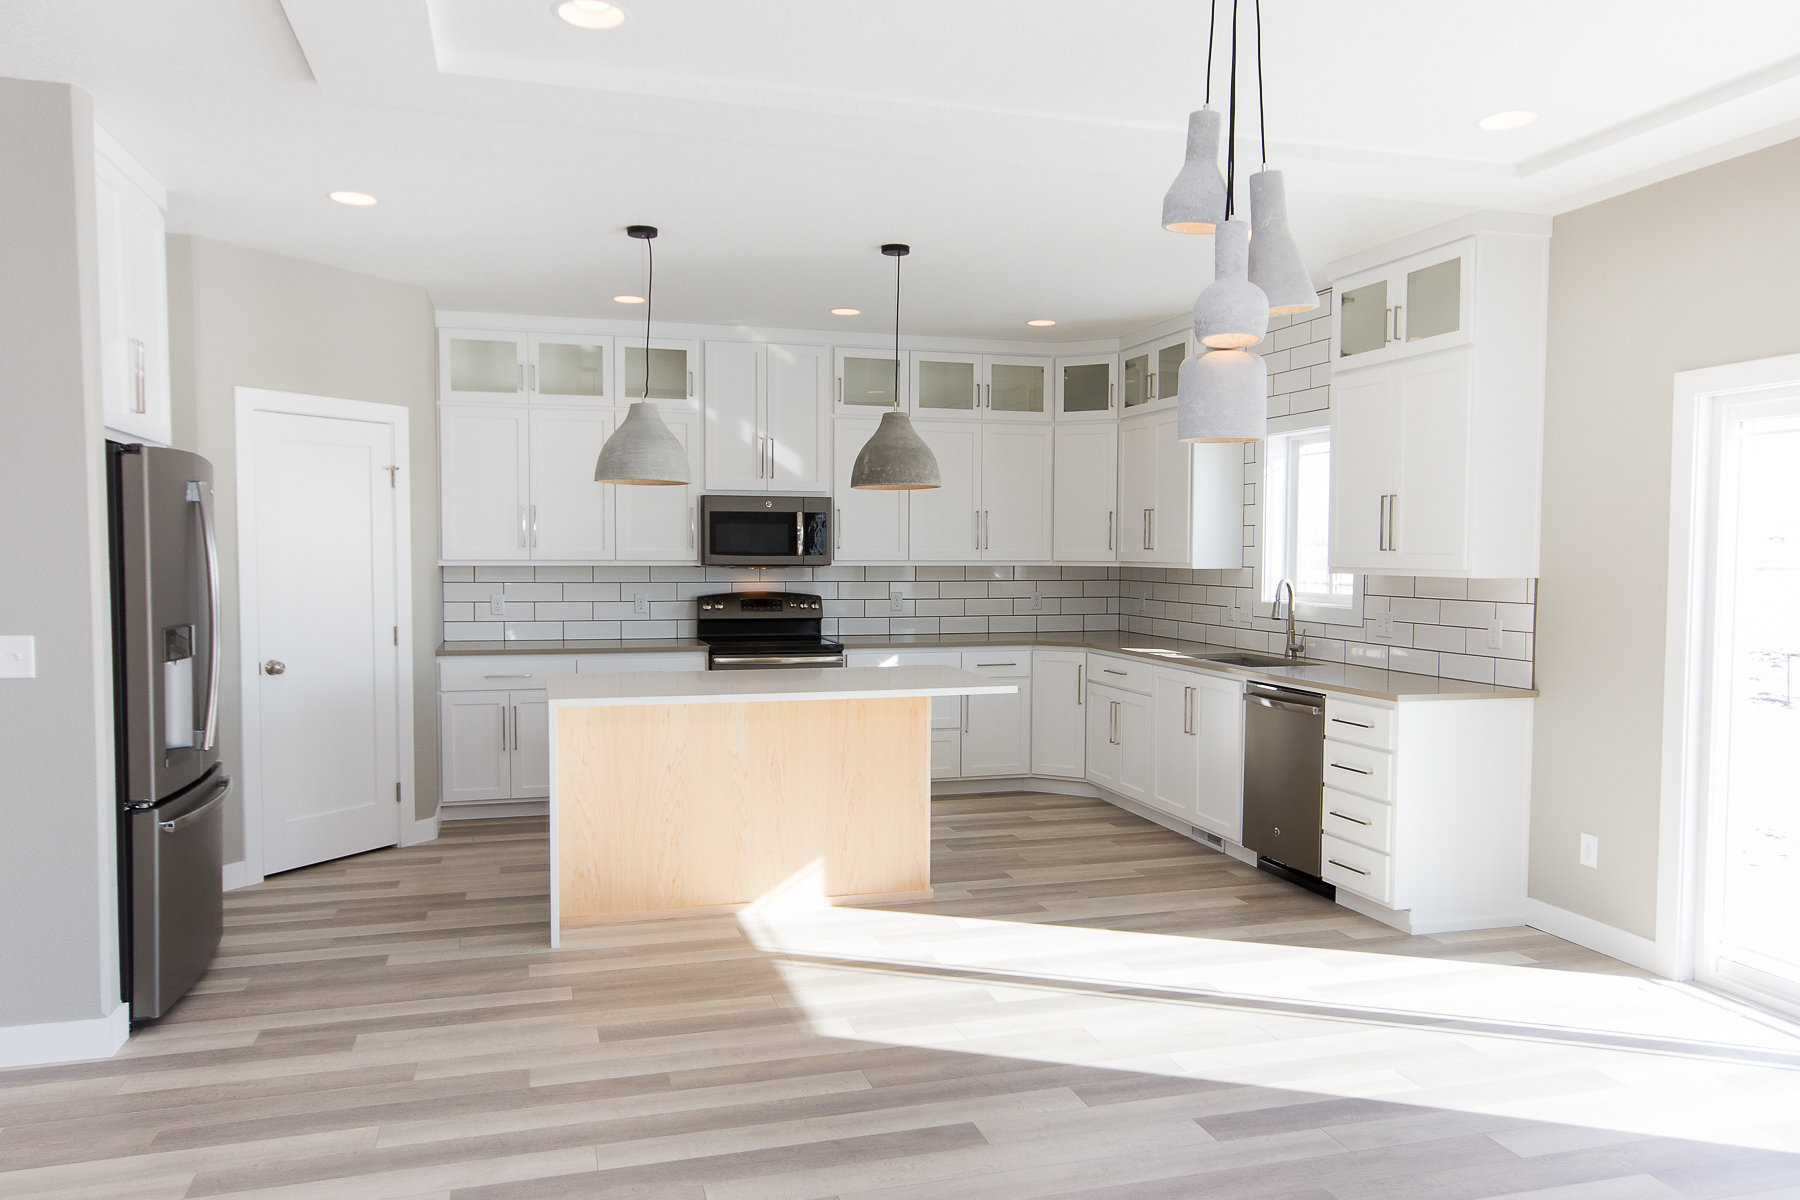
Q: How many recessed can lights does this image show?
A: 6